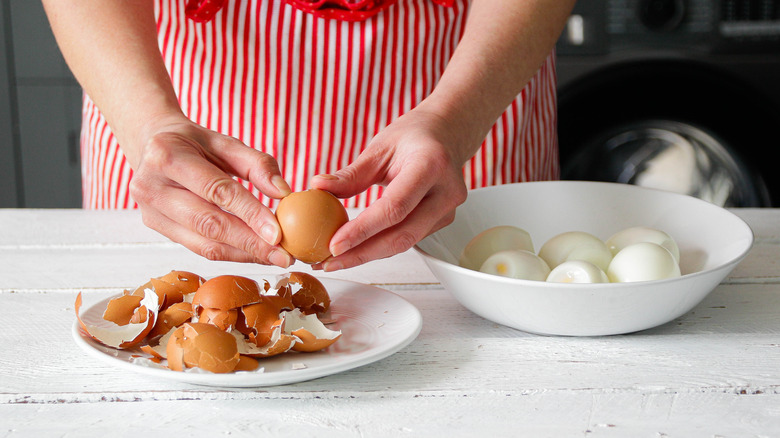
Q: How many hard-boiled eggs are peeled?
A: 6